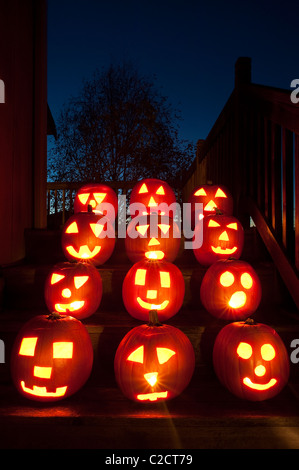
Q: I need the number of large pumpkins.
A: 12